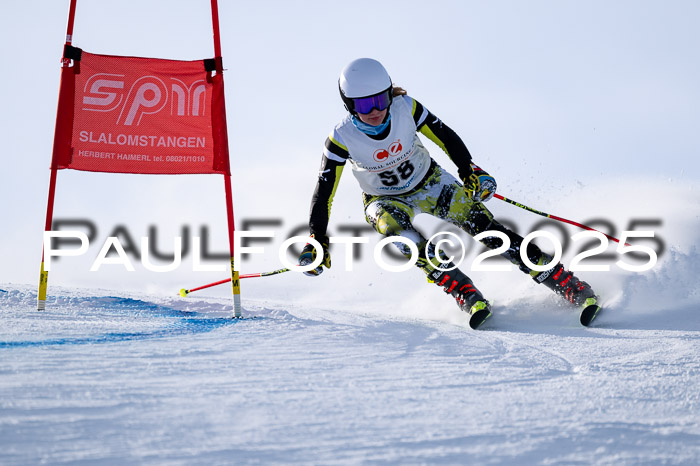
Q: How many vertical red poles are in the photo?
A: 2